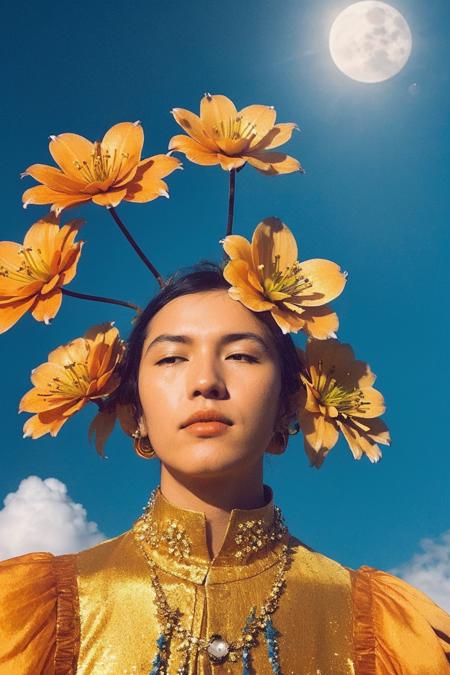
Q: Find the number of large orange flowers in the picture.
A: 6